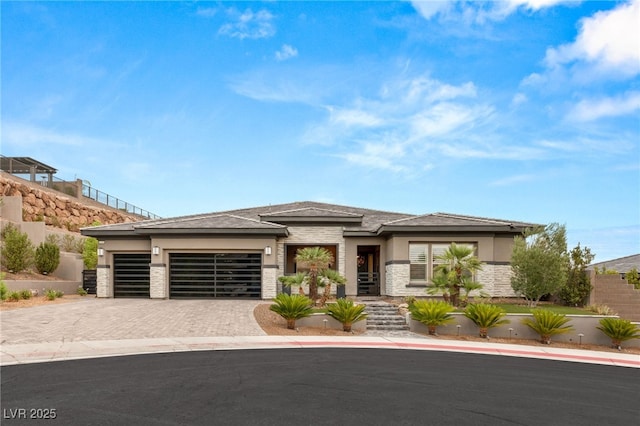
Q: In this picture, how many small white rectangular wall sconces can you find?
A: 3